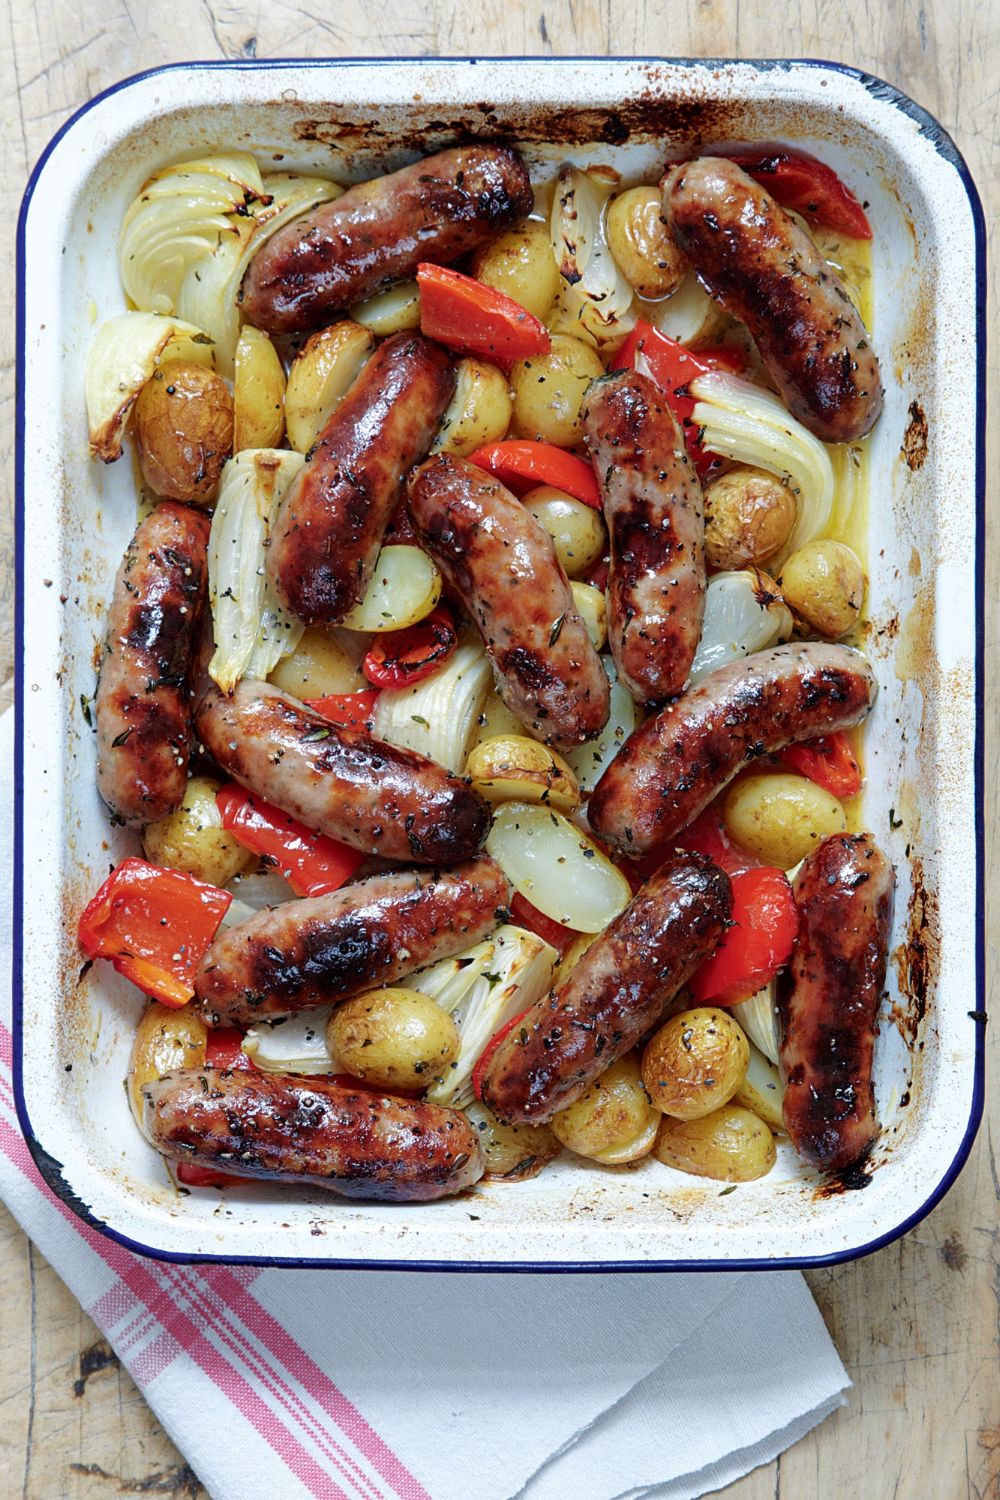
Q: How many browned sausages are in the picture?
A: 12